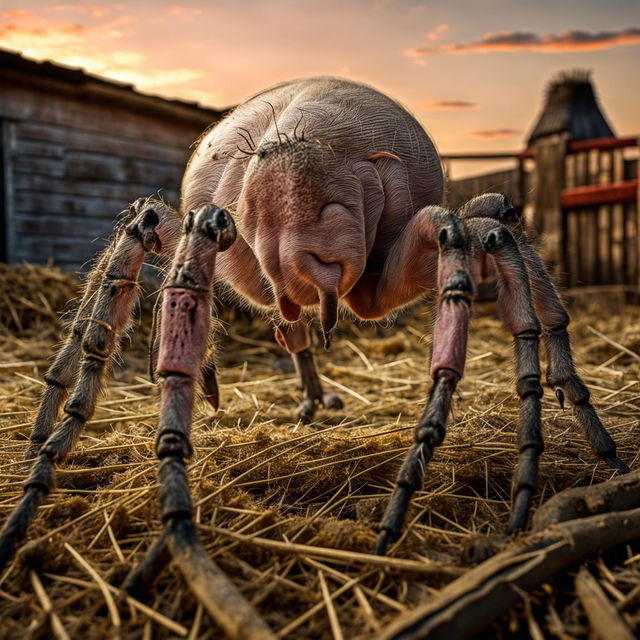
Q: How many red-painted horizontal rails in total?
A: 2